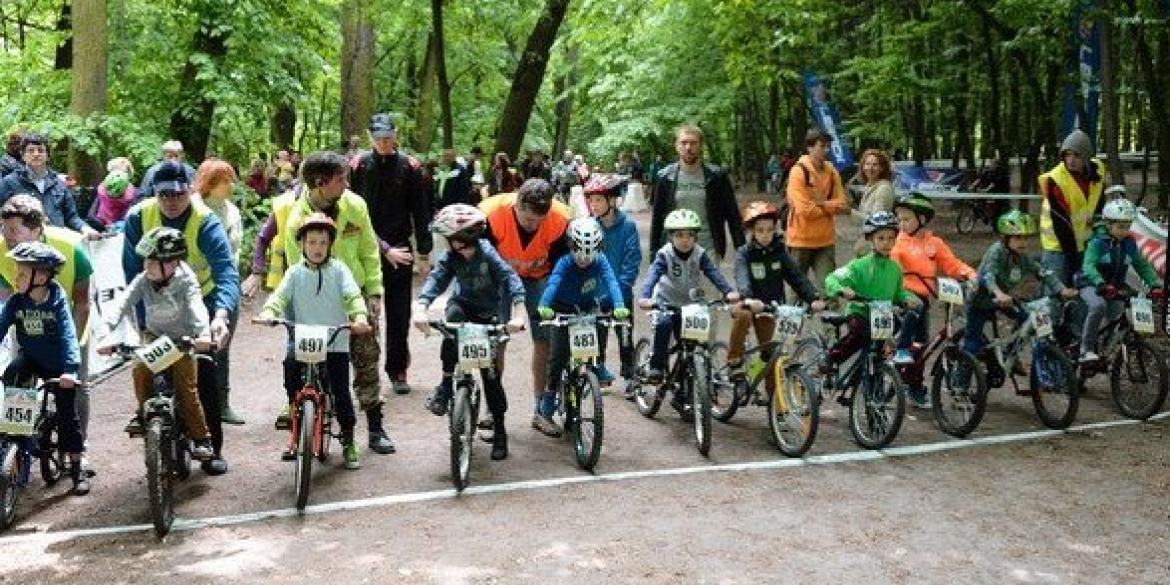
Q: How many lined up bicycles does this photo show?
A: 11